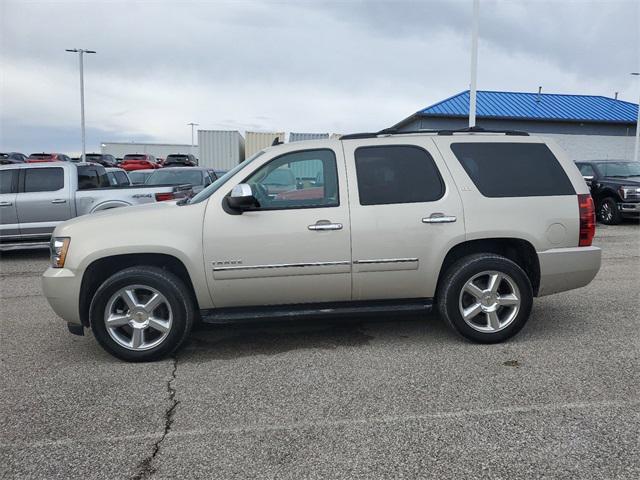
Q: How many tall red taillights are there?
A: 1